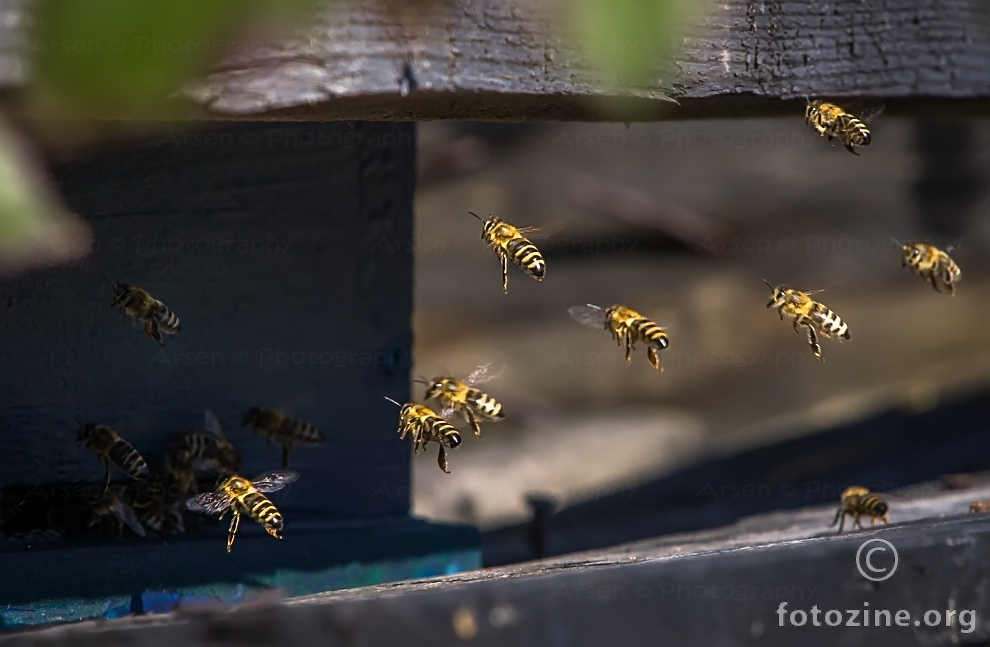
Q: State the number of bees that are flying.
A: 11